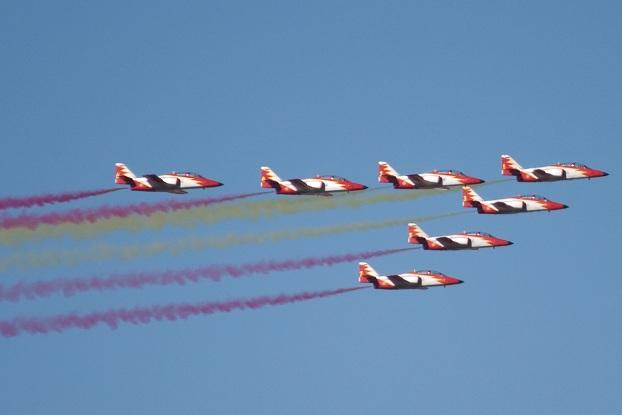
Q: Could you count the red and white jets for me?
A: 7